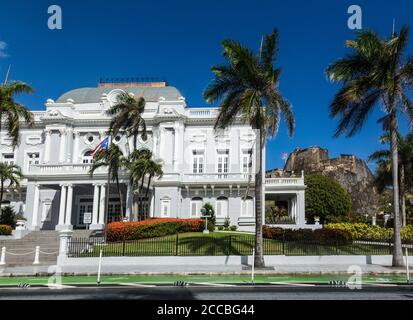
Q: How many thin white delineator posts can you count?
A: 3